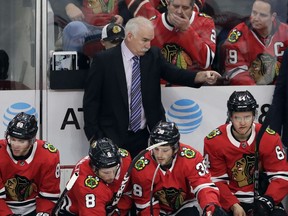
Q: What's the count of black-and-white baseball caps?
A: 1